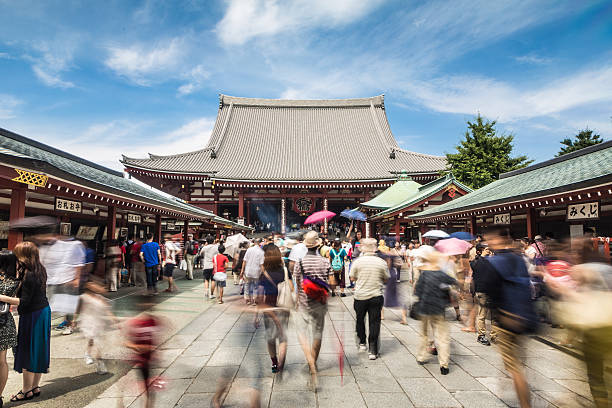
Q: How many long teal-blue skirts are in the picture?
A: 1